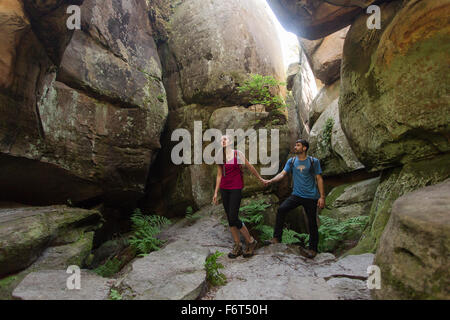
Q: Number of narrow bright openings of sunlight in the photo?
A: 1